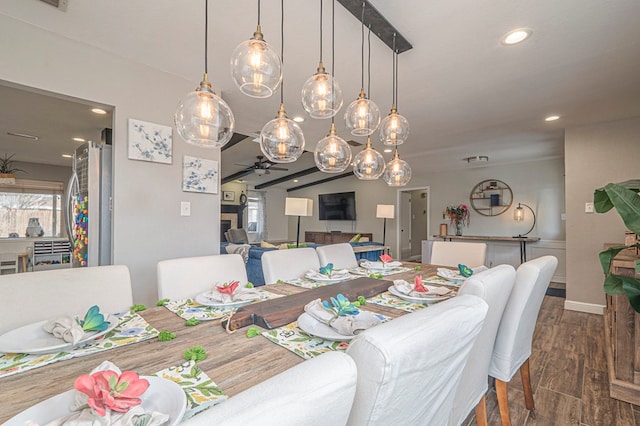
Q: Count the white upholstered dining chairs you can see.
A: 9